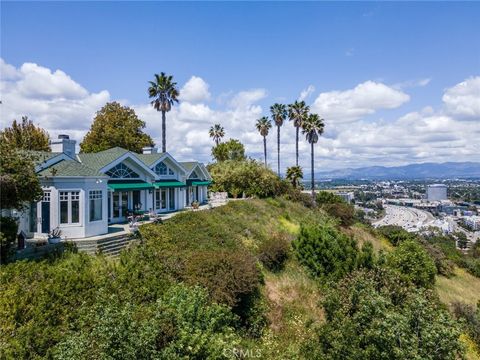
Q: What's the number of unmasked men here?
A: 0